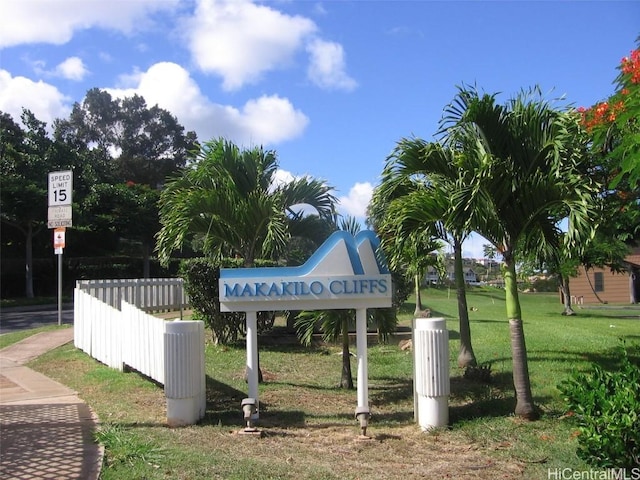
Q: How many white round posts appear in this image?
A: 2